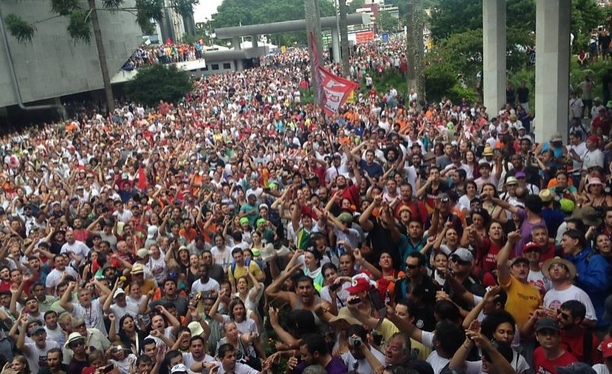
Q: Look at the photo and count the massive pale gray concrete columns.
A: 2